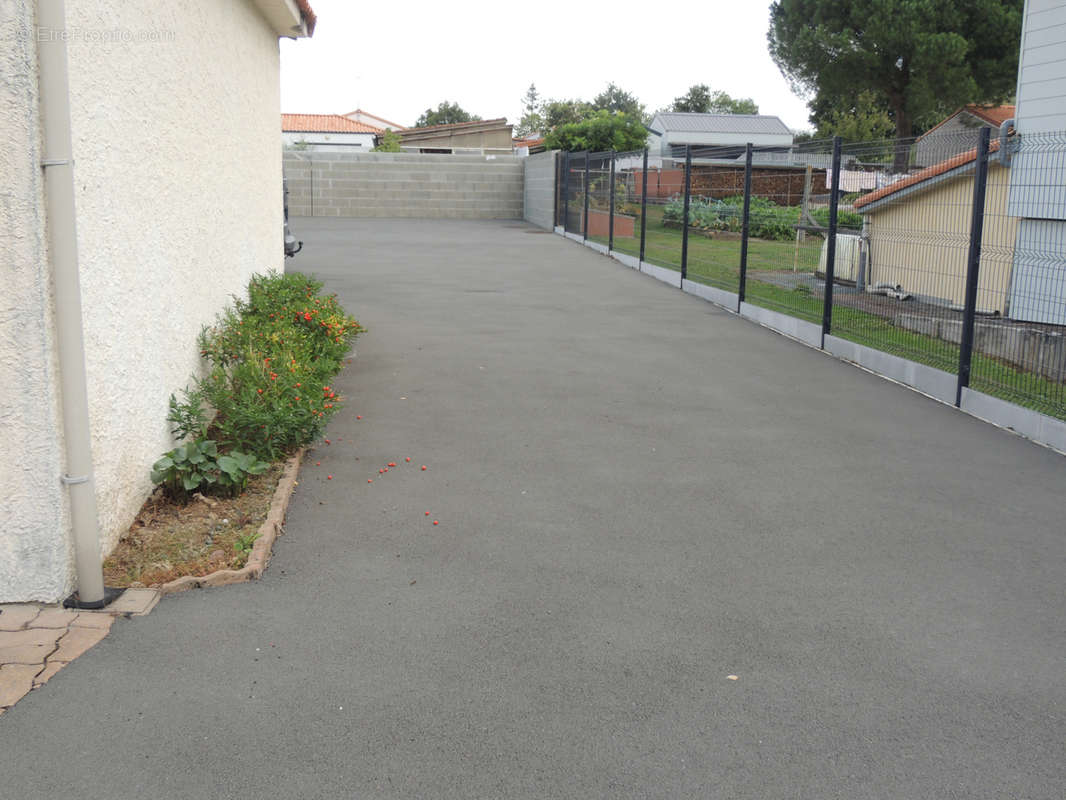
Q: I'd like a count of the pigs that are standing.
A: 0